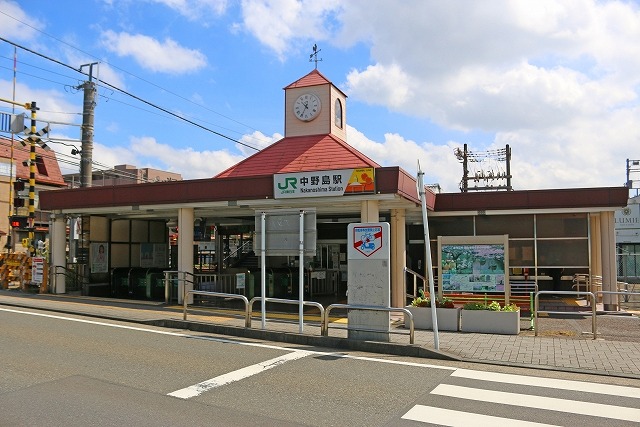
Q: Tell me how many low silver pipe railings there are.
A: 5